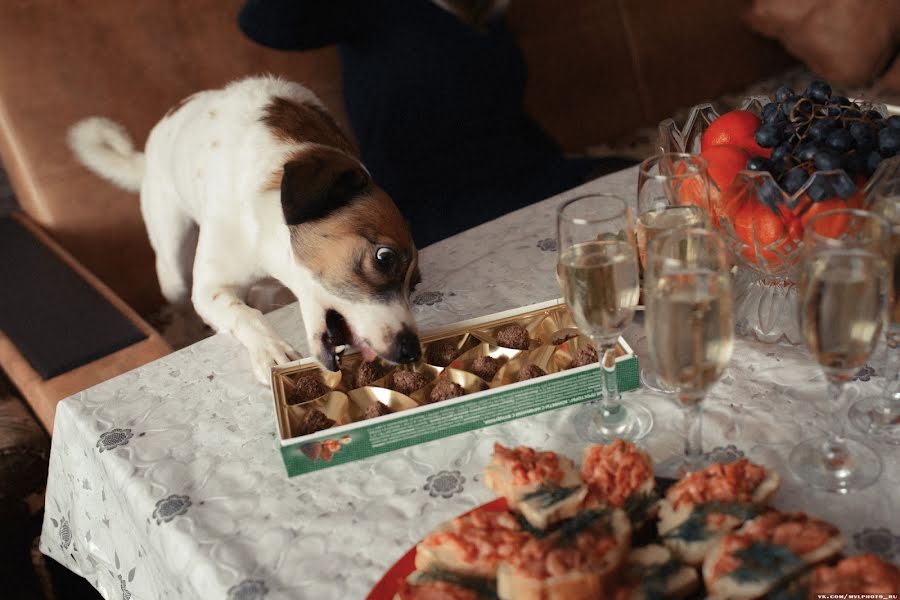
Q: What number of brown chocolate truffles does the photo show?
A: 11